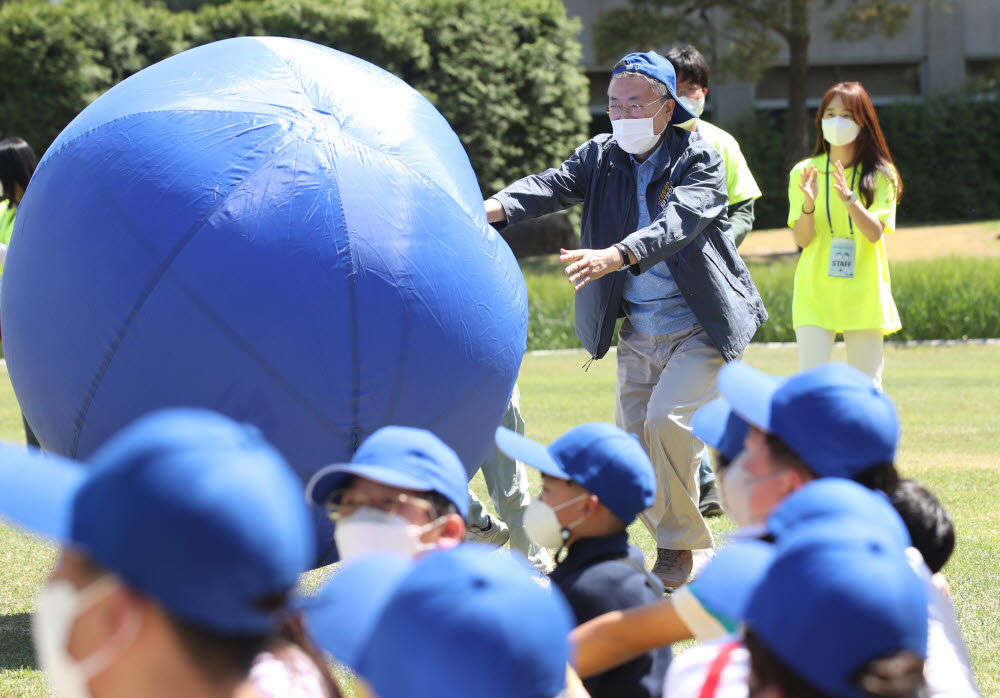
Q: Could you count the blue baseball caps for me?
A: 9